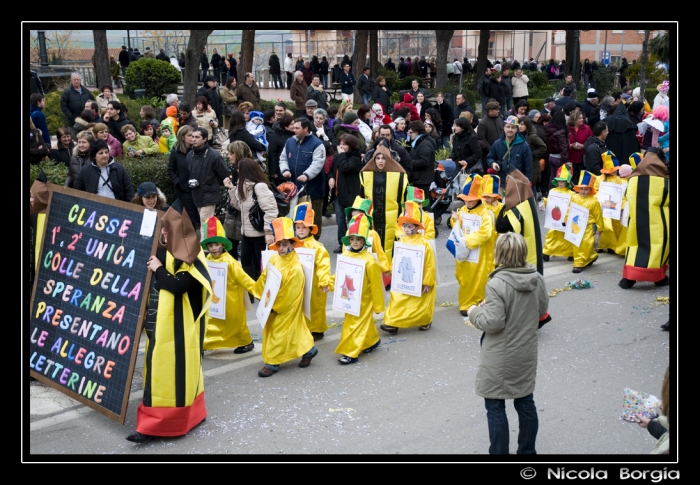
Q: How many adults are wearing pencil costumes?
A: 5